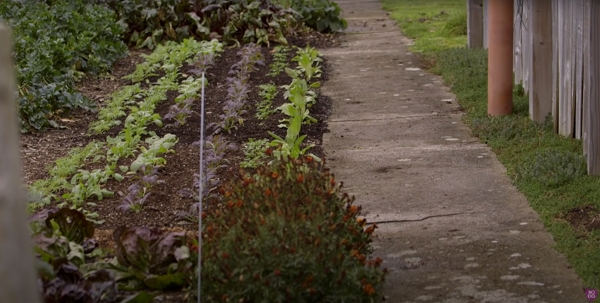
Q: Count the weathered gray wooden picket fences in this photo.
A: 1